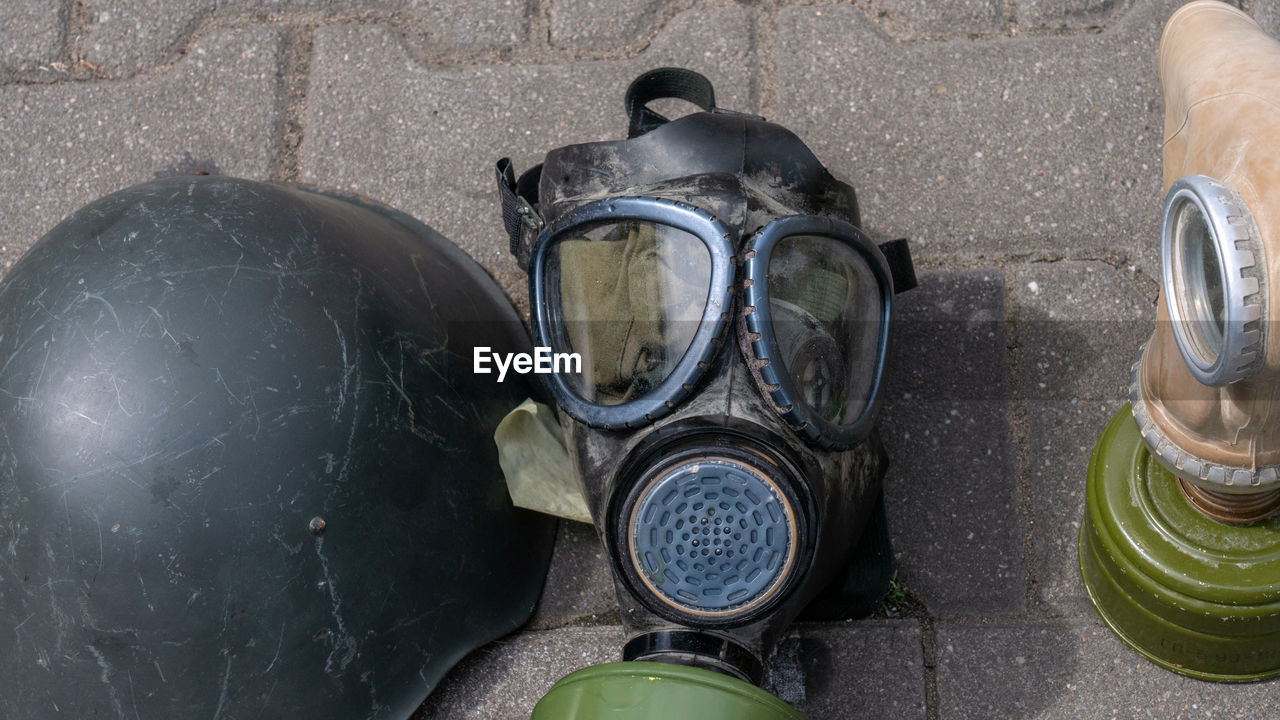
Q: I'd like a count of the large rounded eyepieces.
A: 3